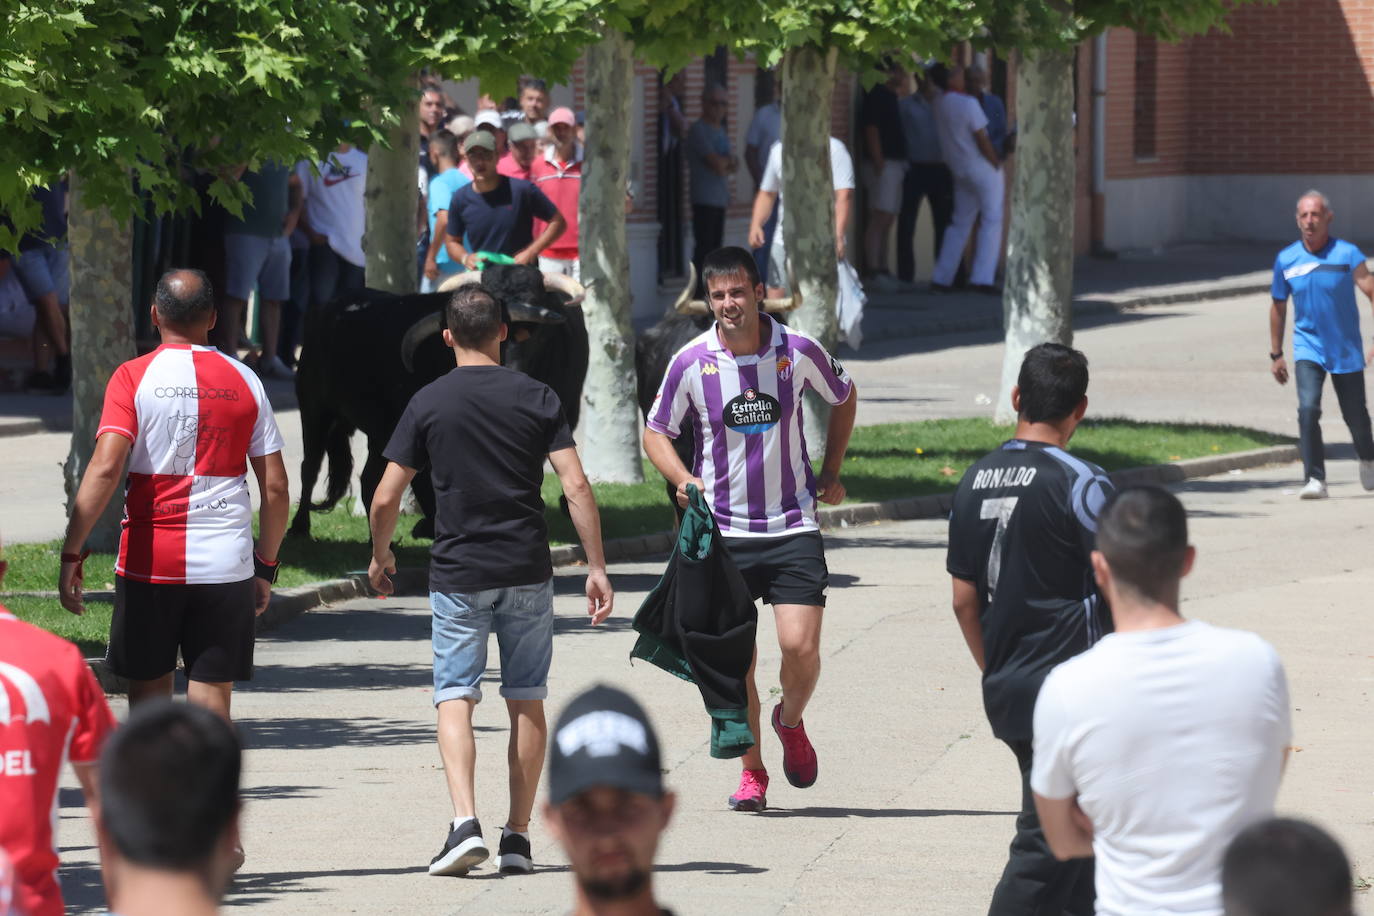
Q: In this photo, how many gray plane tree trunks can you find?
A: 5